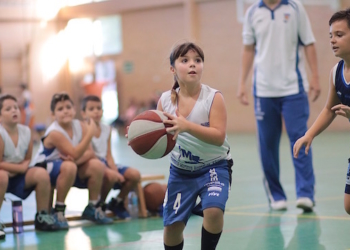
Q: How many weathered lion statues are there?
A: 0